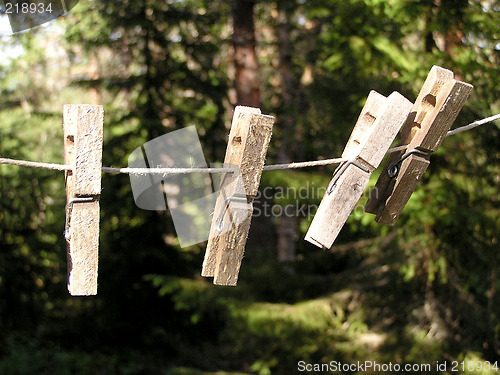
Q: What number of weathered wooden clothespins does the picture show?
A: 4